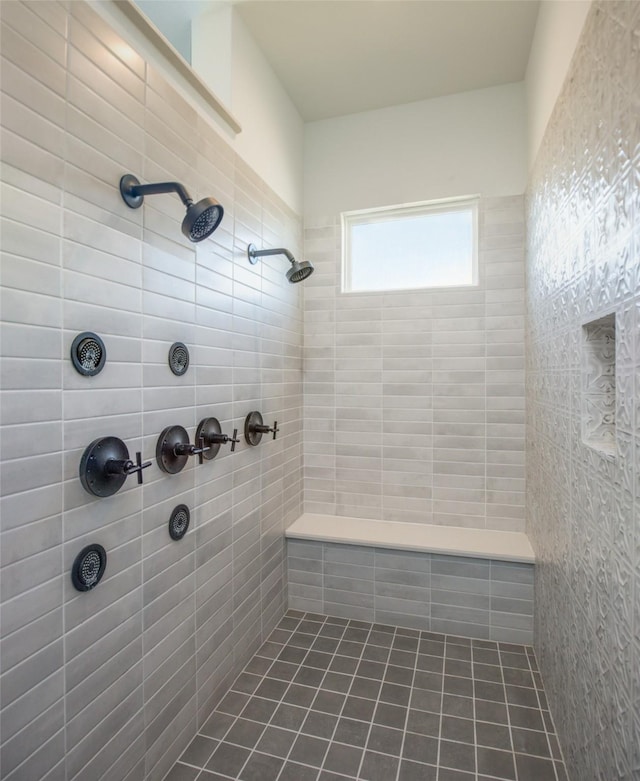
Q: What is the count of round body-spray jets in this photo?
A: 4